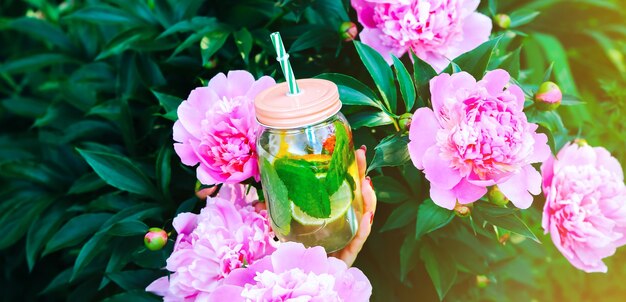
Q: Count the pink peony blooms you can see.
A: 6